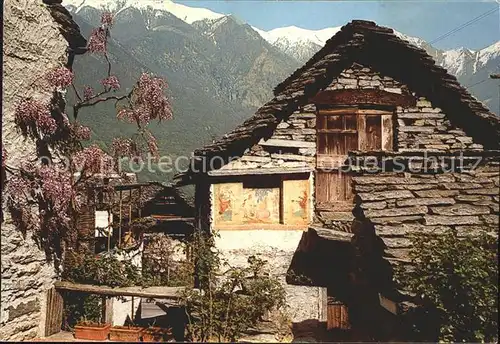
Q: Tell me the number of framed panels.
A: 3